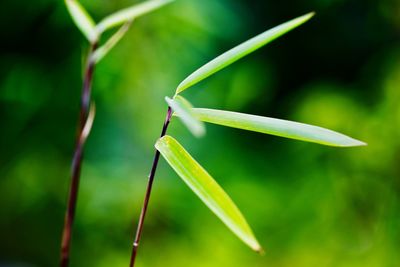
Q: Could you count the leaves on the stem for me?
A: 4